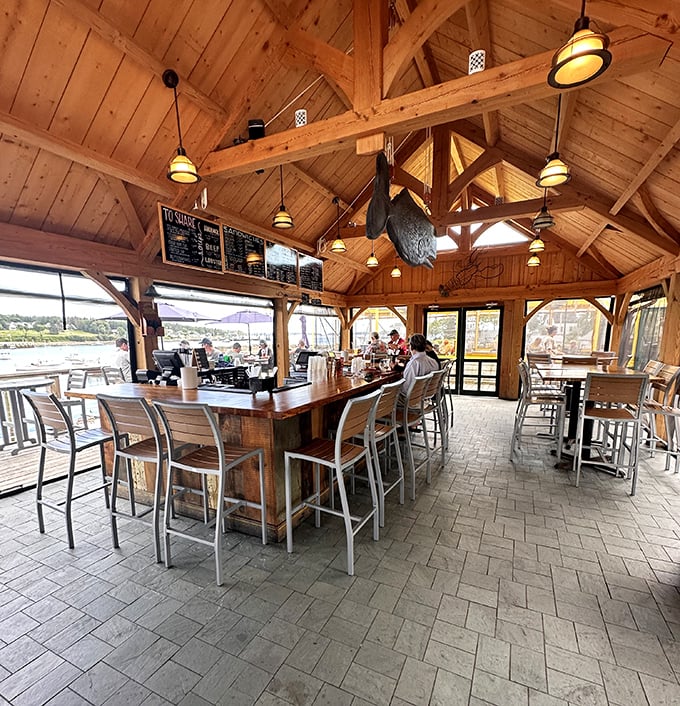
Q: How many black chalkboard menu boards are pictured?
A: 4